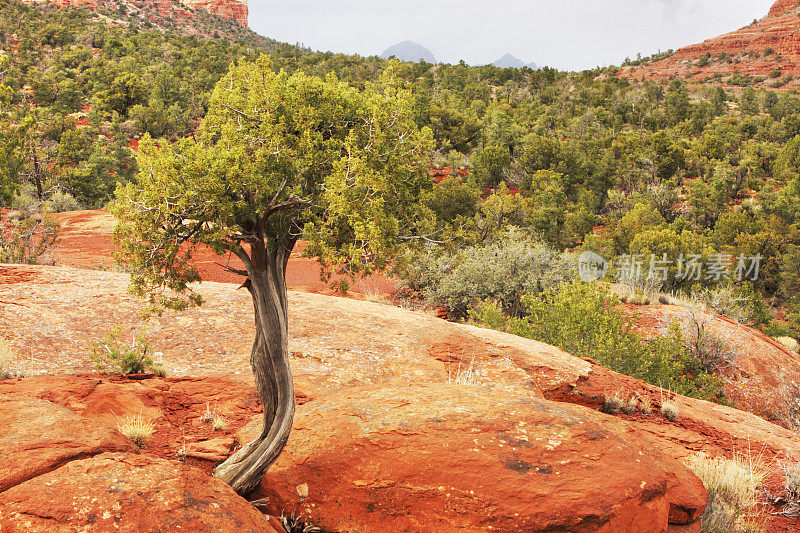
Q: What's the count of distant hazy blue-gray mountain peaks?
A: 2